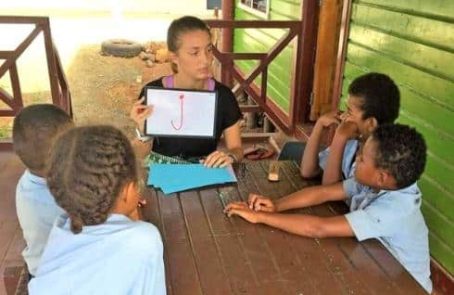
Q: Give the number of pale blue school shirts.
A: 4